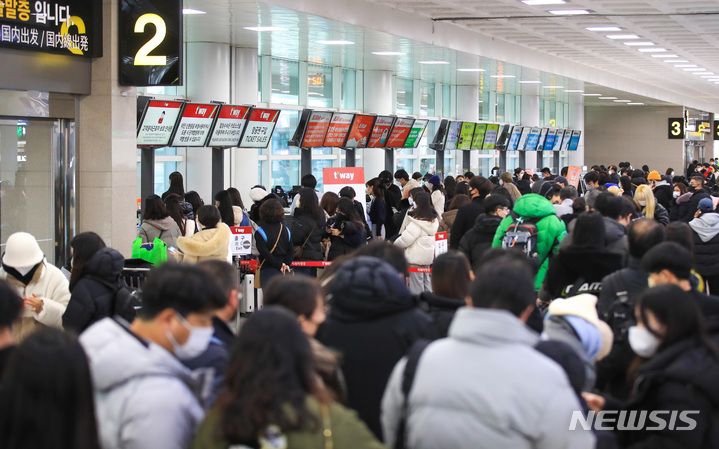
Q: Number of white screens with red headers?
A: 4